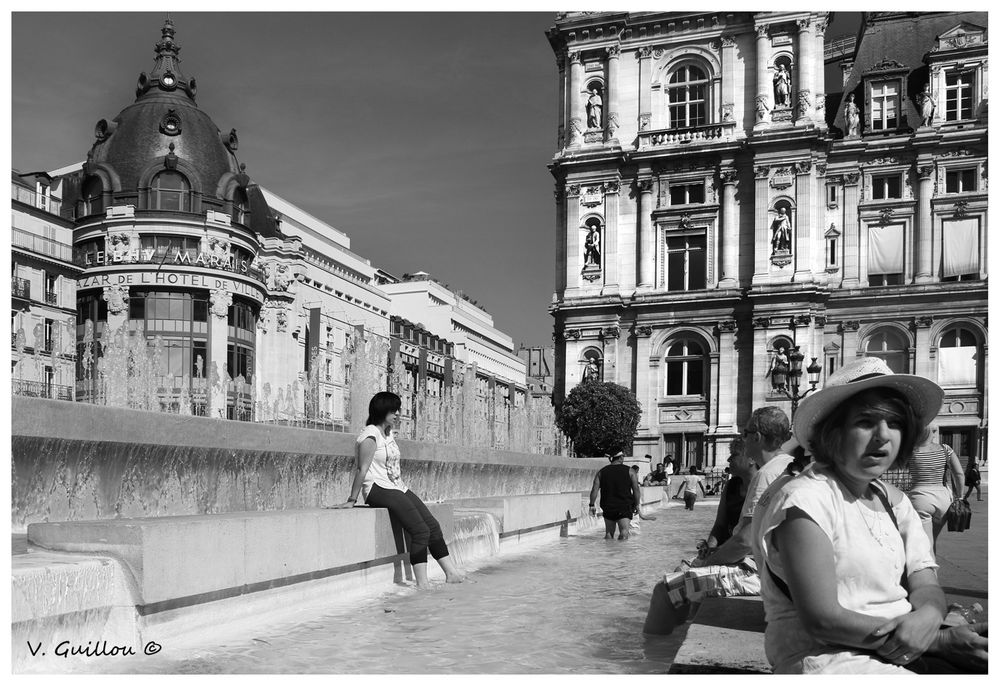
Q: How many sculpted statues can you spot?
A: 8